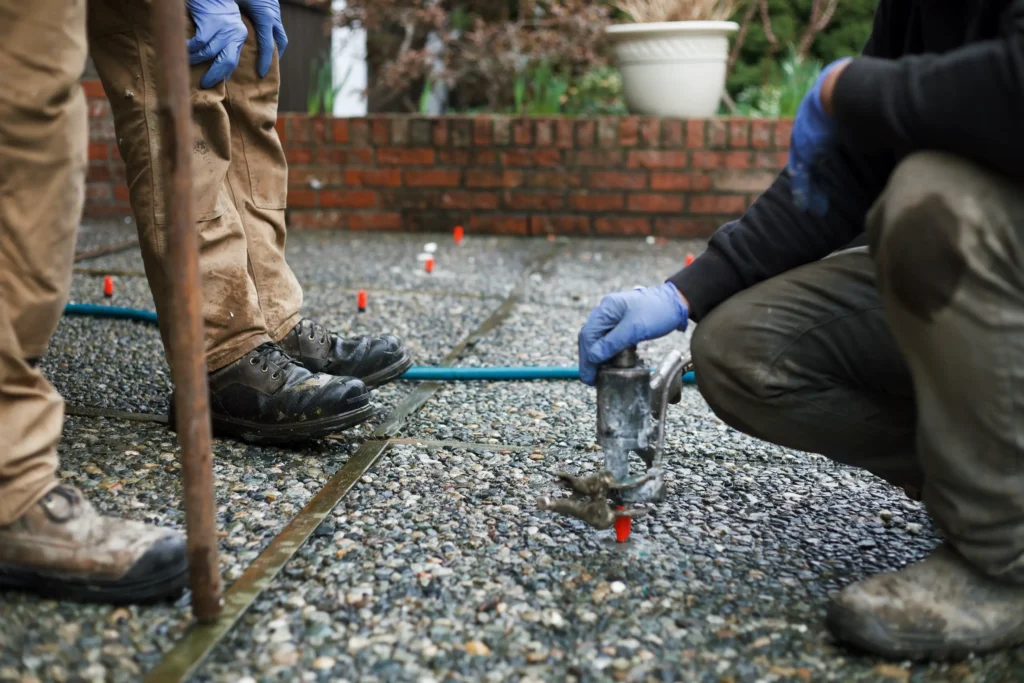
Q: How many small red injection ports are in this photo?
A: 6